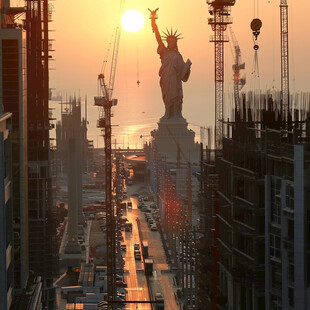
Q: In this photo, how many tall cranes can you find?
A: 4